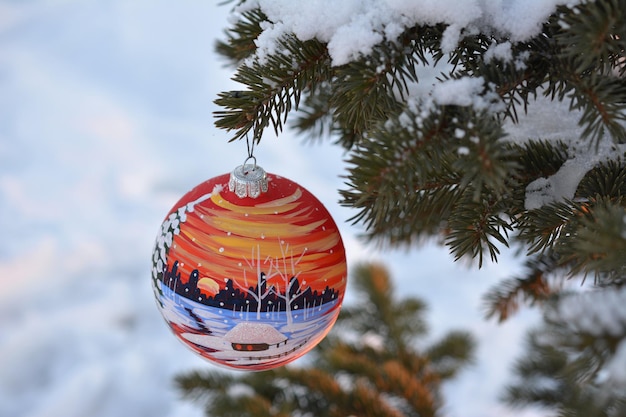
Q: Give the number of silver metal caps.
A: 1